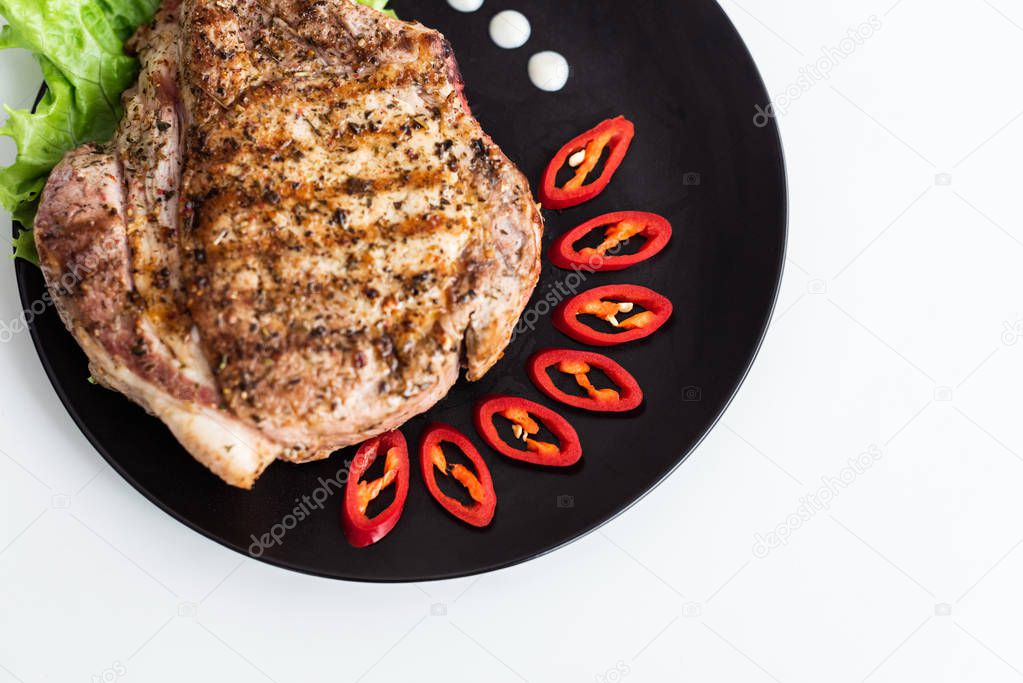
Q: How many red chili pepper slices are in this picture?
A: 7